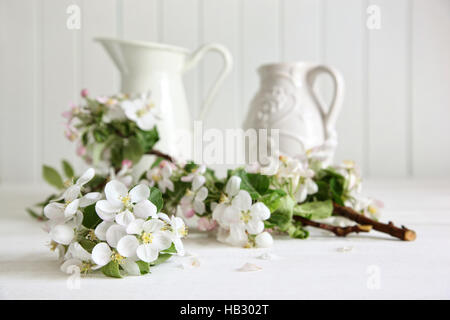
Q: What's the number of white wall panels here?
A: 11